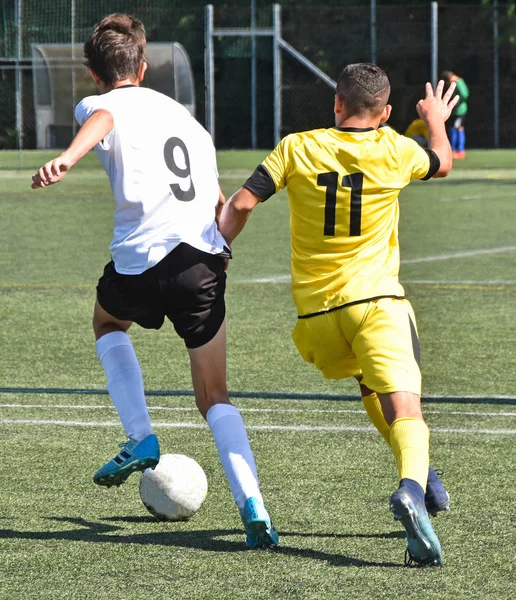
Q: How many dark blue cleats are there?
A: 2